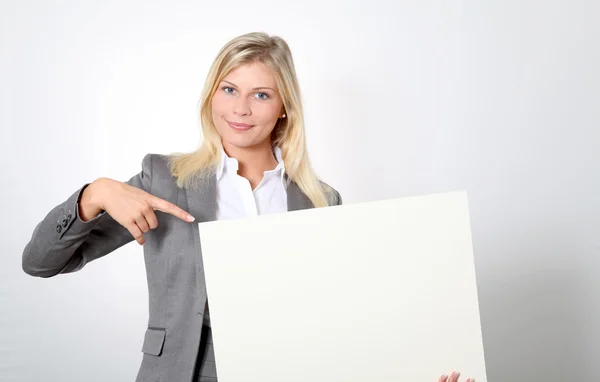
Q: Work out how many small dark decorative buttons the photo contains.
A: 3